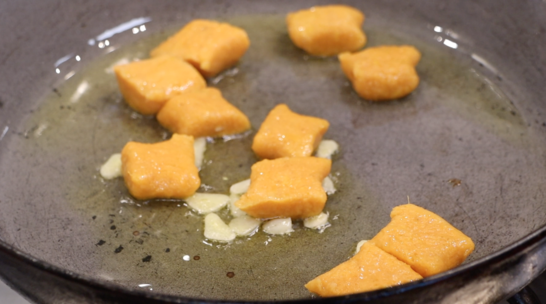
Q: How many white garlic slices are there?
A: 12